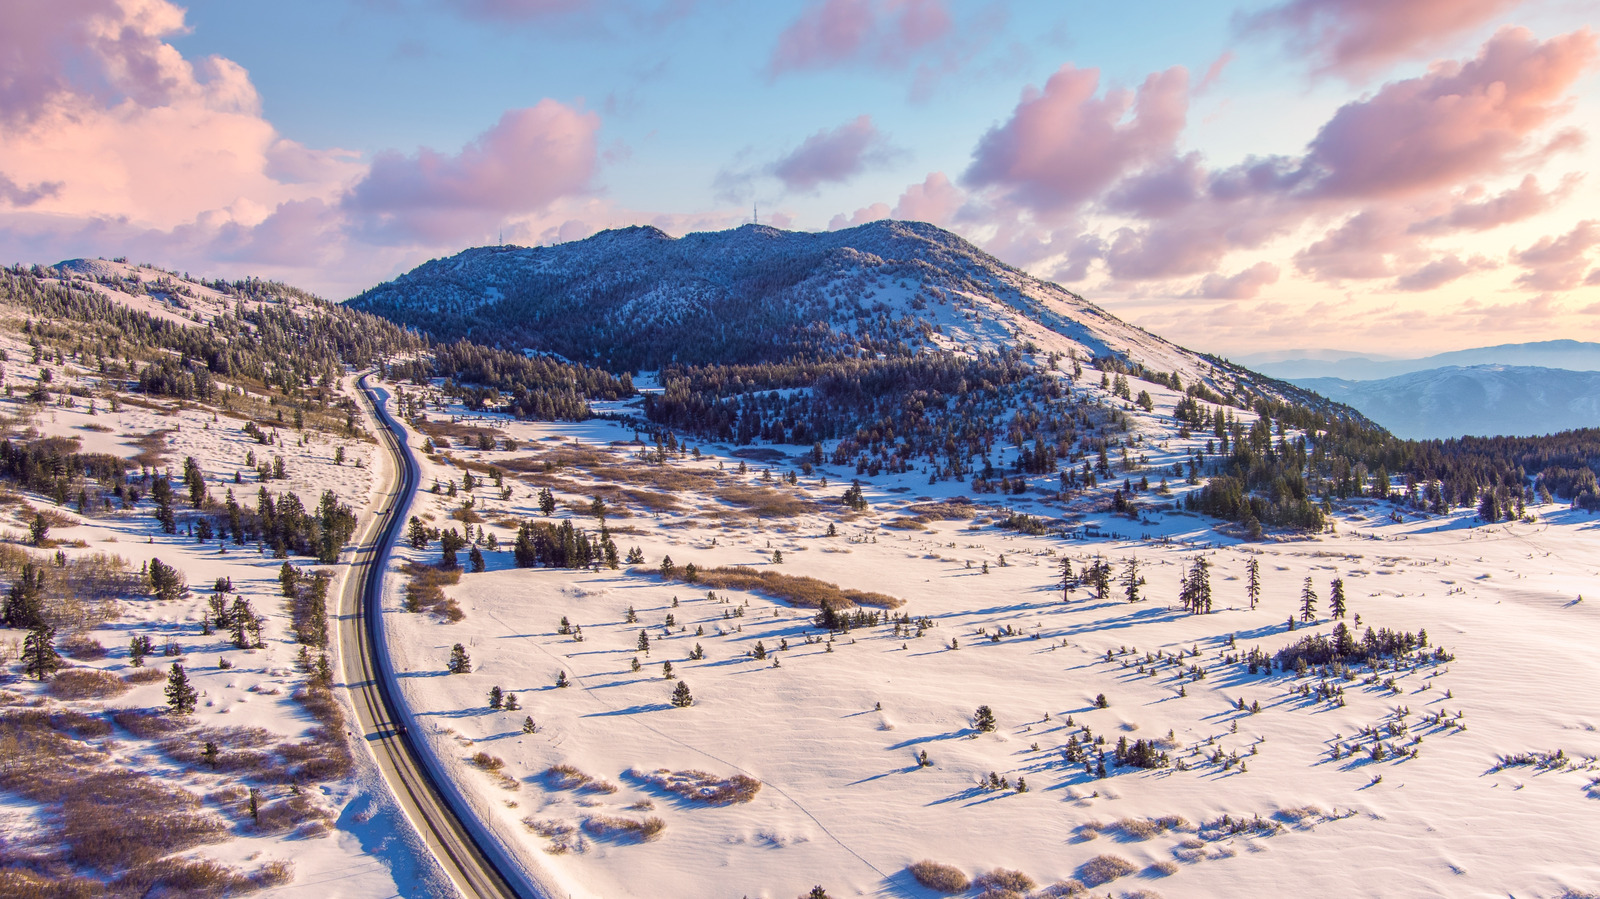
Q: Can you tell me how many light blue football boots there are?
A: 0